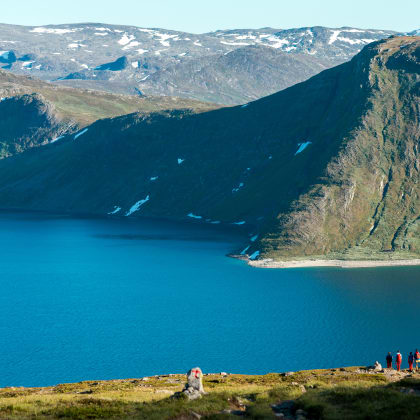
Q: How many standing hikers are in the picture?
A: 4